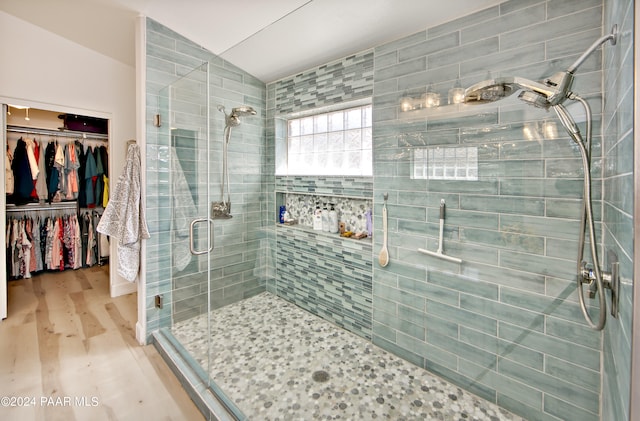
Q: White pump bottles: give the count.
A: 3